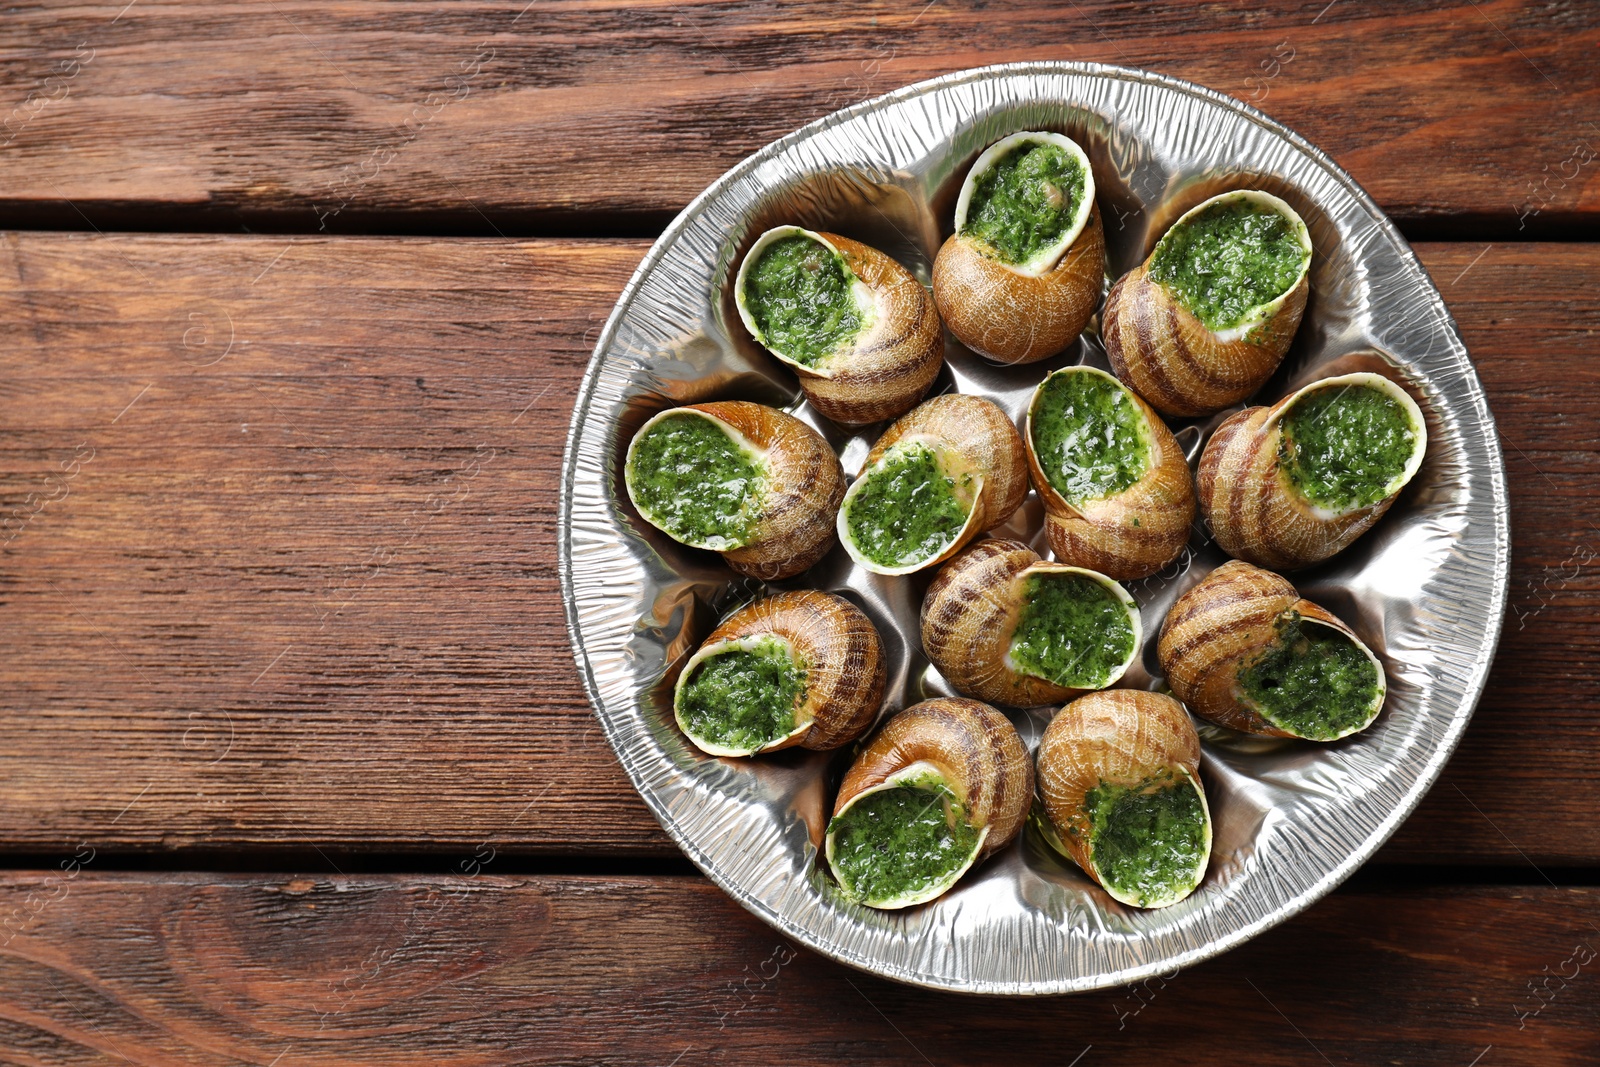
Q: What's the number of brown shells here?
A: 12